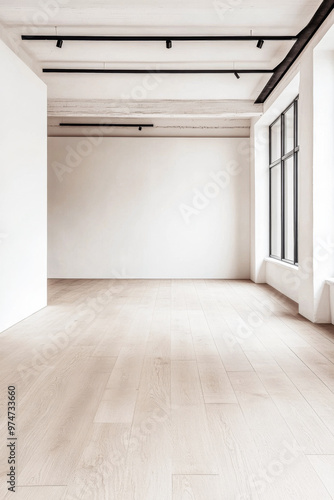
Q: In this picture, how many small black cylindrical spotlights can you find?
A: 5